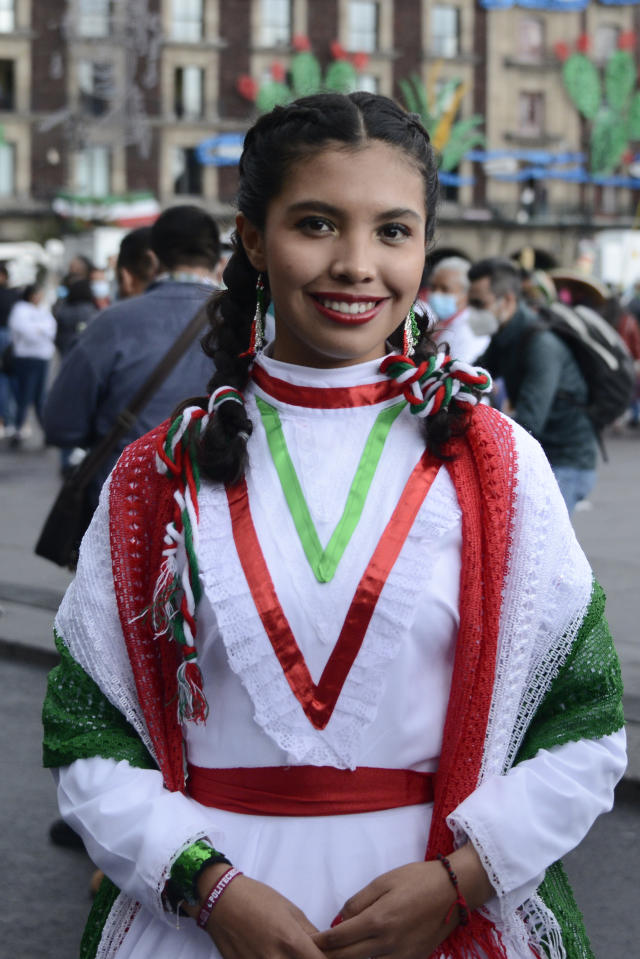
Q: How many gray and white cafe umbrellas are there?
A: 0